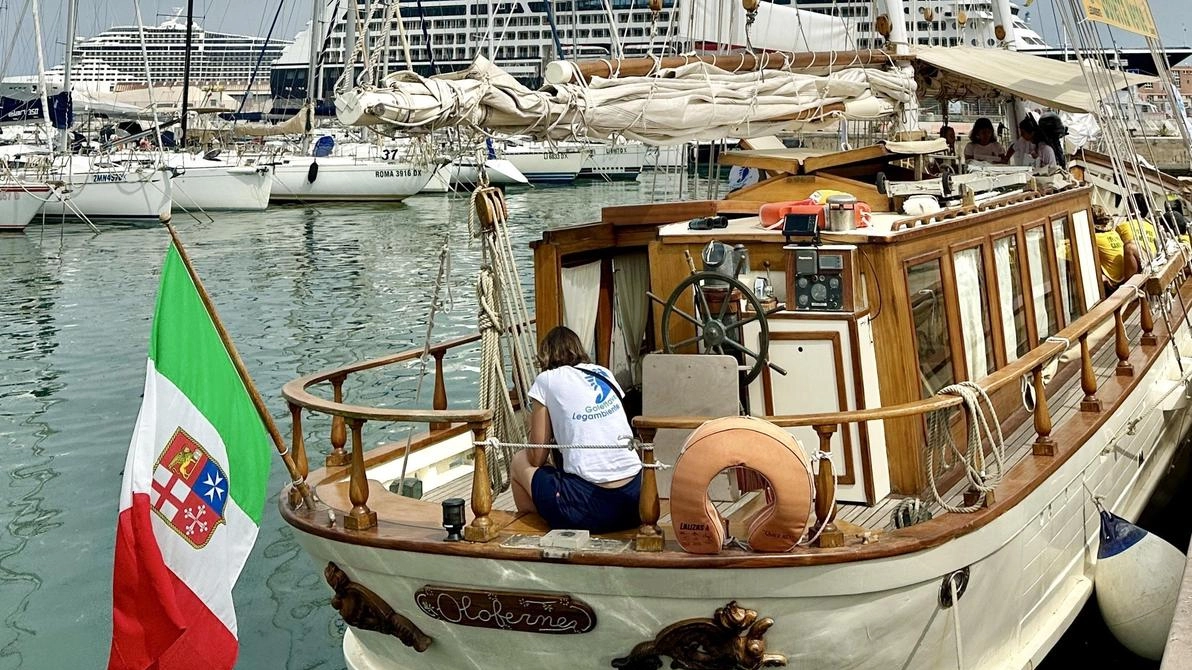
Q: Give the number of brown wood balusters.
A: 13